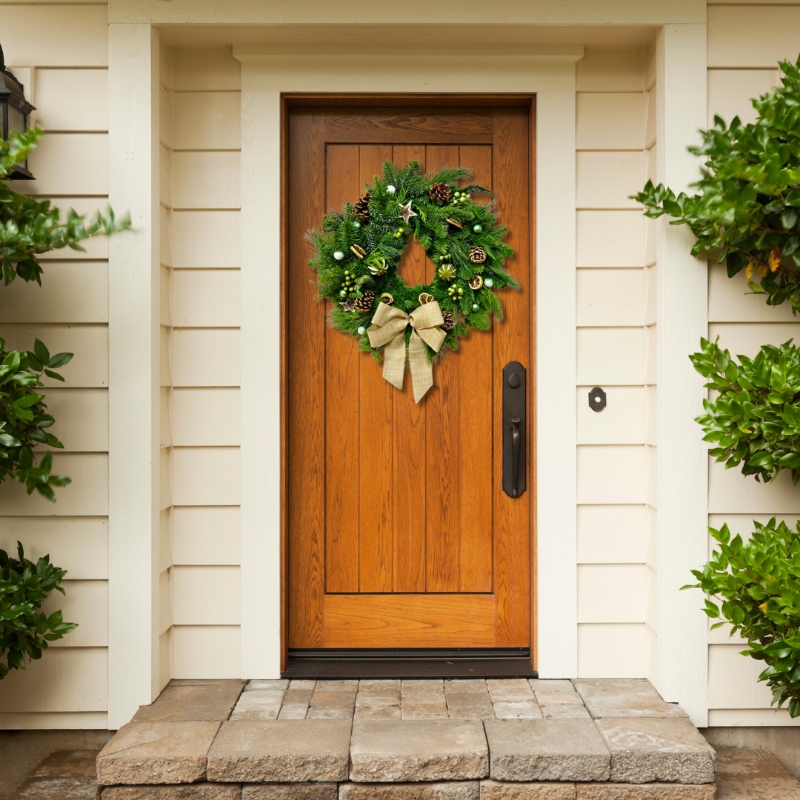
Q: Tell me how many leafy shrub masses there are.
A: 6